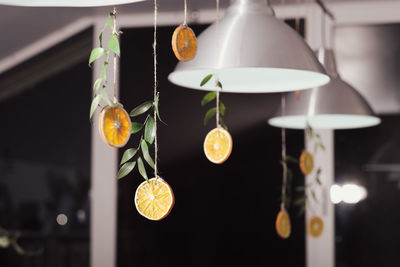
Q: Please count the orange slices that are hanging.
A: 7